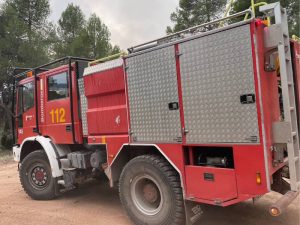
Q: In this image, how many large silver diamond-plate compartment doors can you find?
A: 2